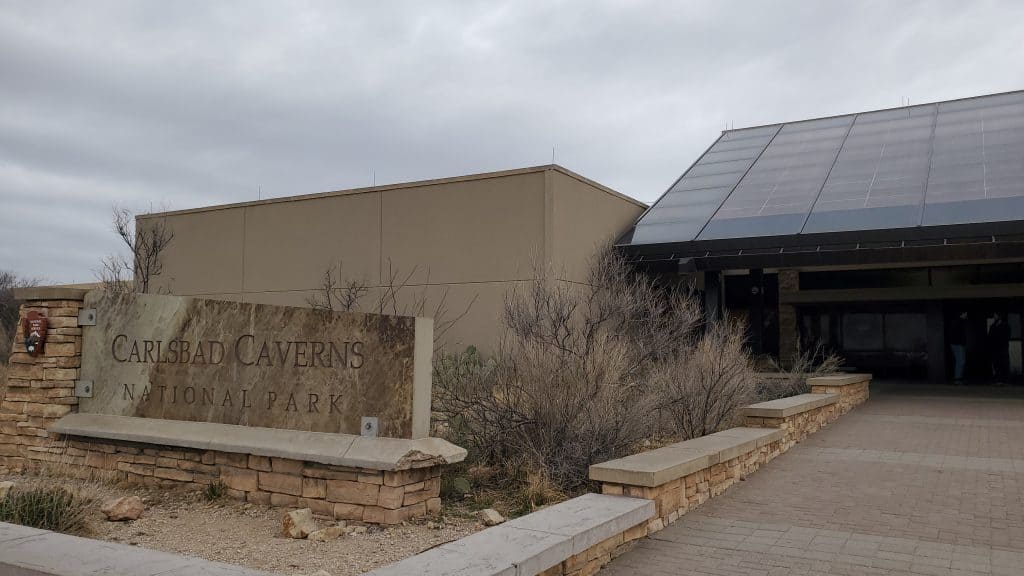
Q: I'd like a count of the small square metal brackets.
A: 3